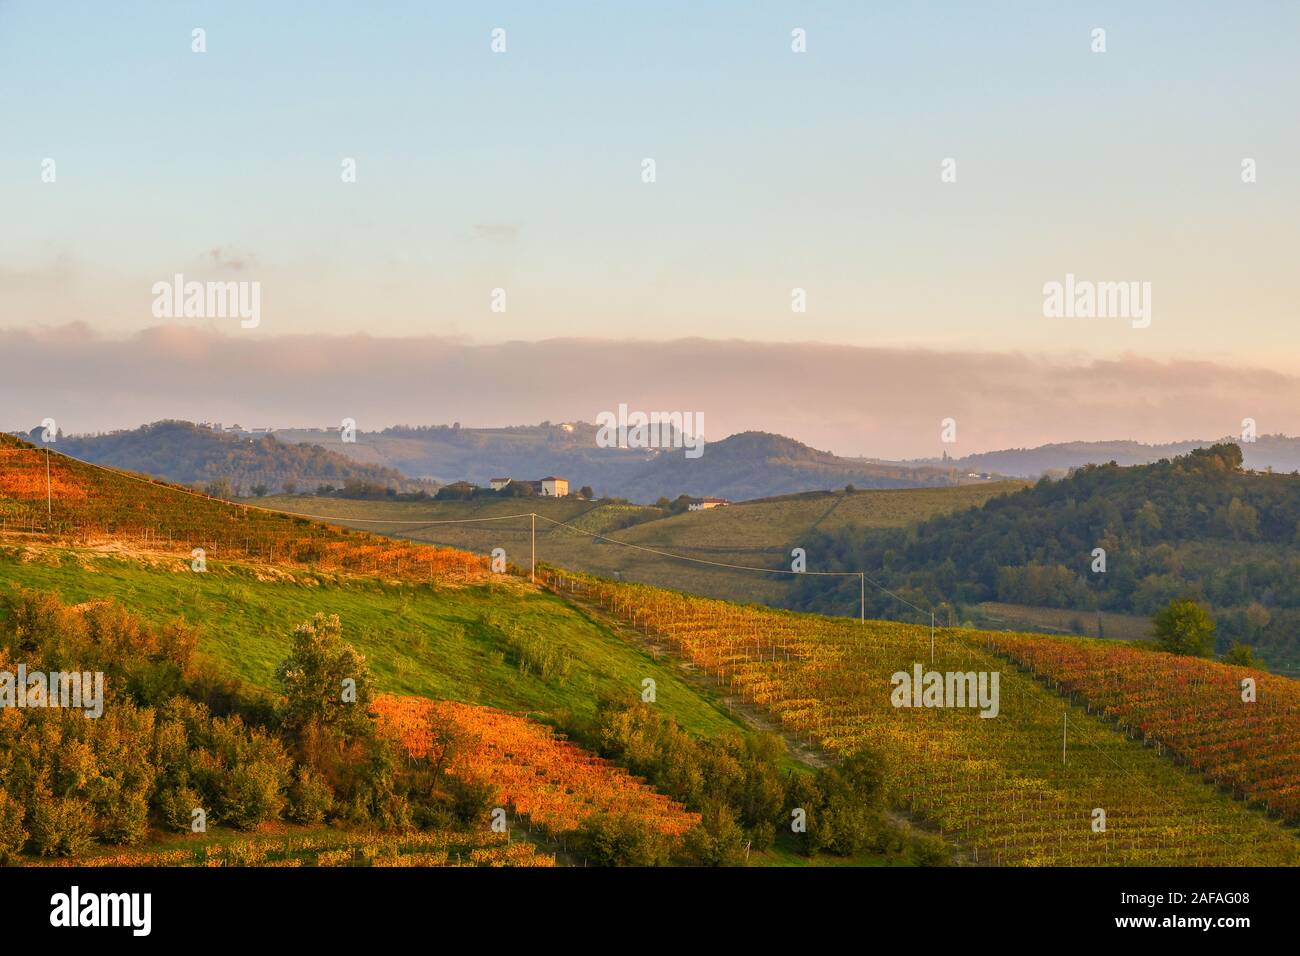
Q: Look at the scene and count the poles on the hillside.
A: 5